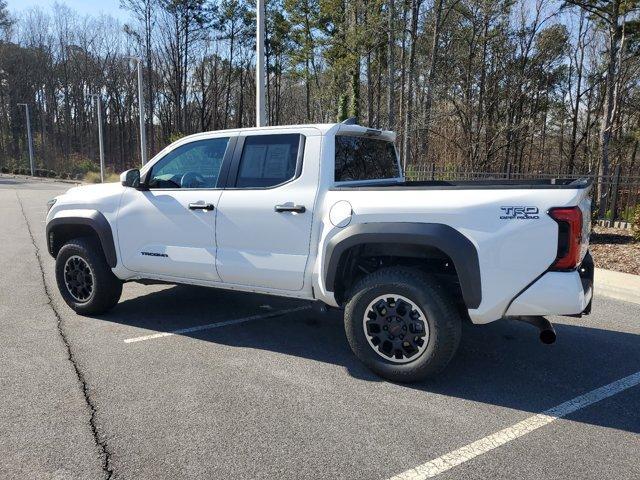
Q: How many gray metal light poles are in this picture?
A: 4